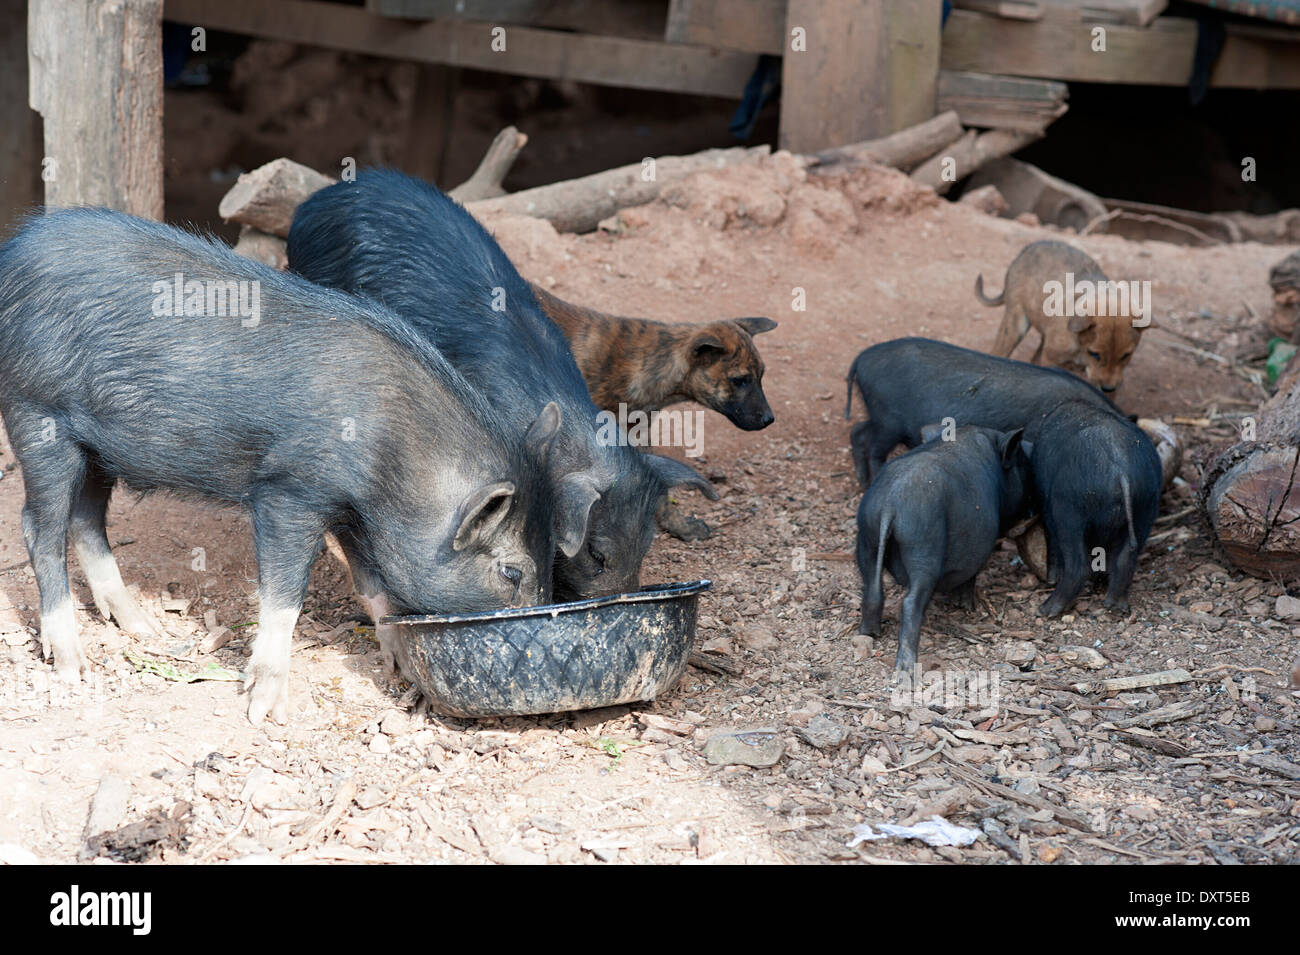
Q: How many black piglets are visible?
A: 3